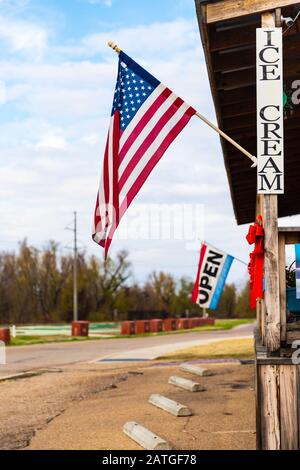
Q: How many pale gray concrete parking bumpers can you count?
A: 4